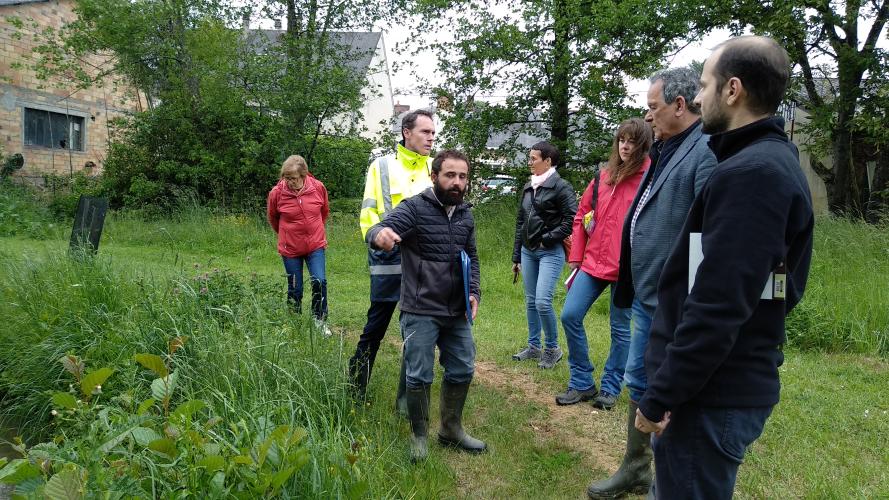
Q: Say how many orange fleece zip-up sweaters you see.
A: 0